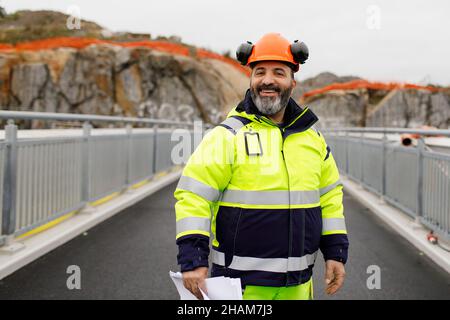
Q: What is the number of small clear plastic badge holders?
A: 1